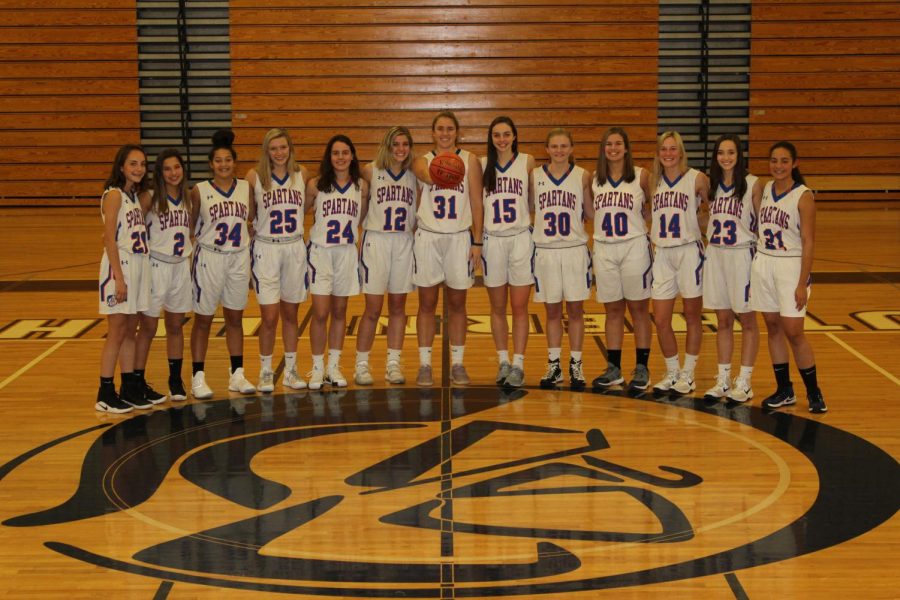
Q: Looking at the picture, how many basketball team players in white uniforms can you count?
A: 13